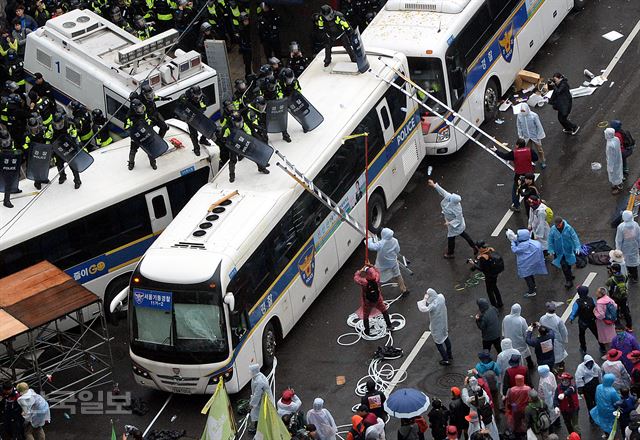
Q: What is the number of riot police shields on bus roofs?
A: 9